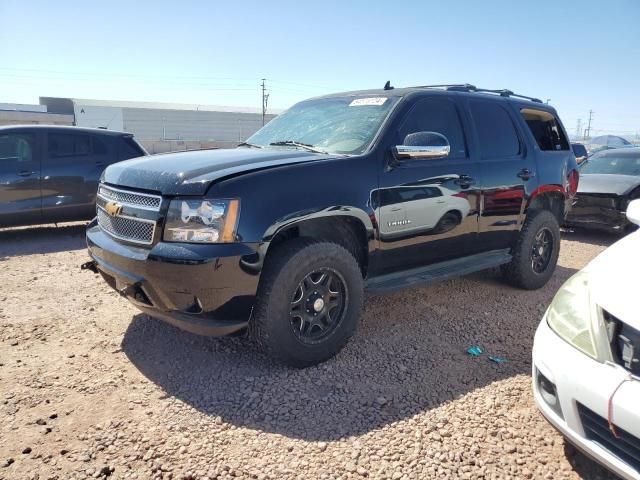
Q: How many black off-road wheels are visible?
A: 2